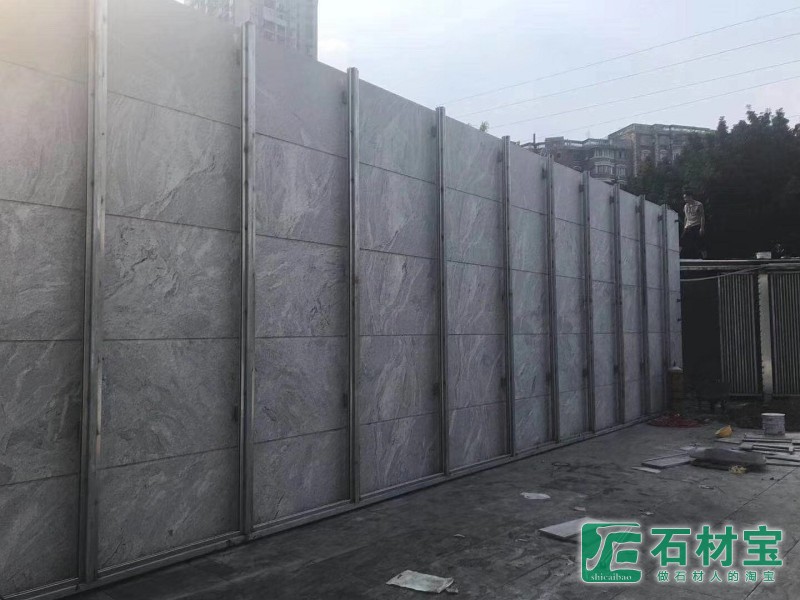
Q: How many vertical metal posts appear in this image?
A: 10